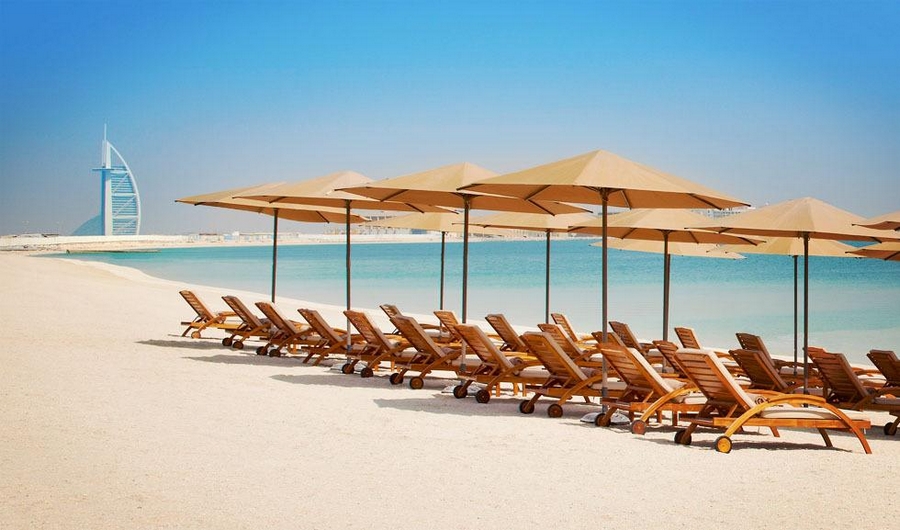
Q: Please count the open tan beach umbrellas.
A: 12